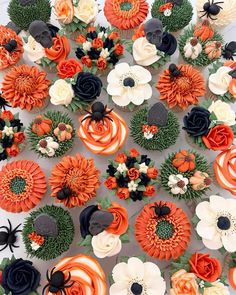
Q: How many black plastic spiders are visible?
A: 10